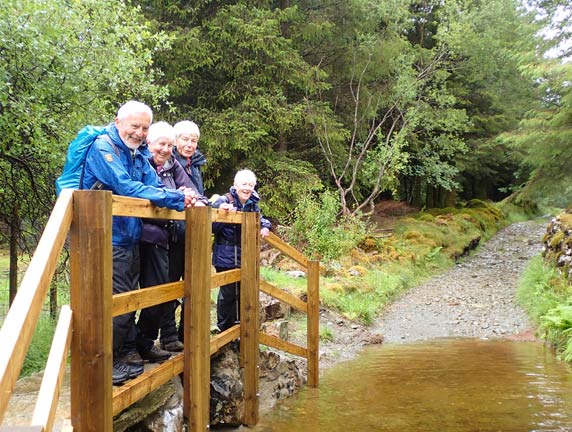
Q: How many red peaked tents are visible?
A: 0